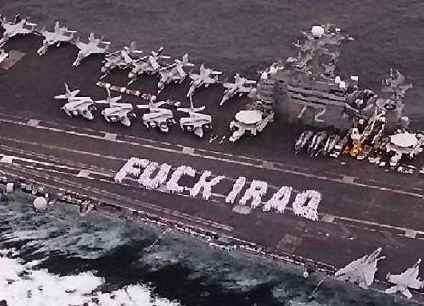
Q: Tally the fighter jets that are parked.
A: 14